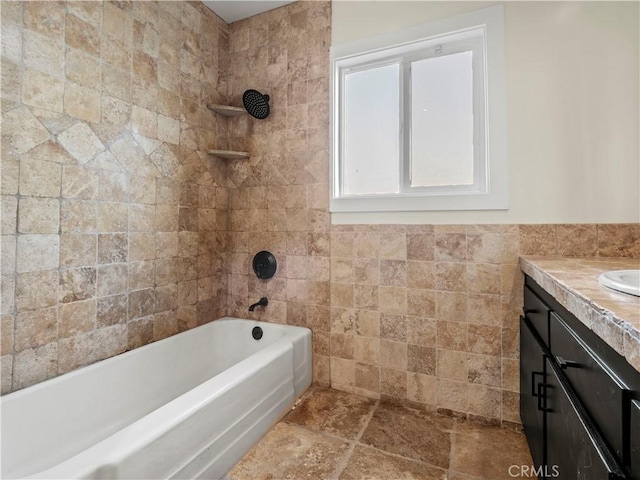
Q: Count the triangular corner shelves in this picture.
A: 2